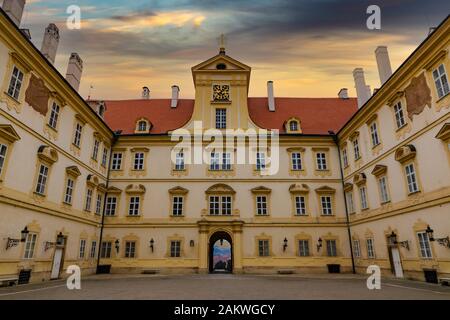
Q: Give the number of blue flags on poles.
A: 0